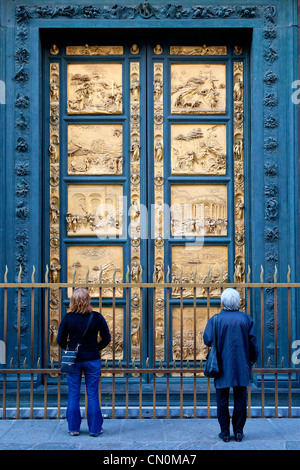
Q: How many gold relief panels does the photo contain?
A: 10